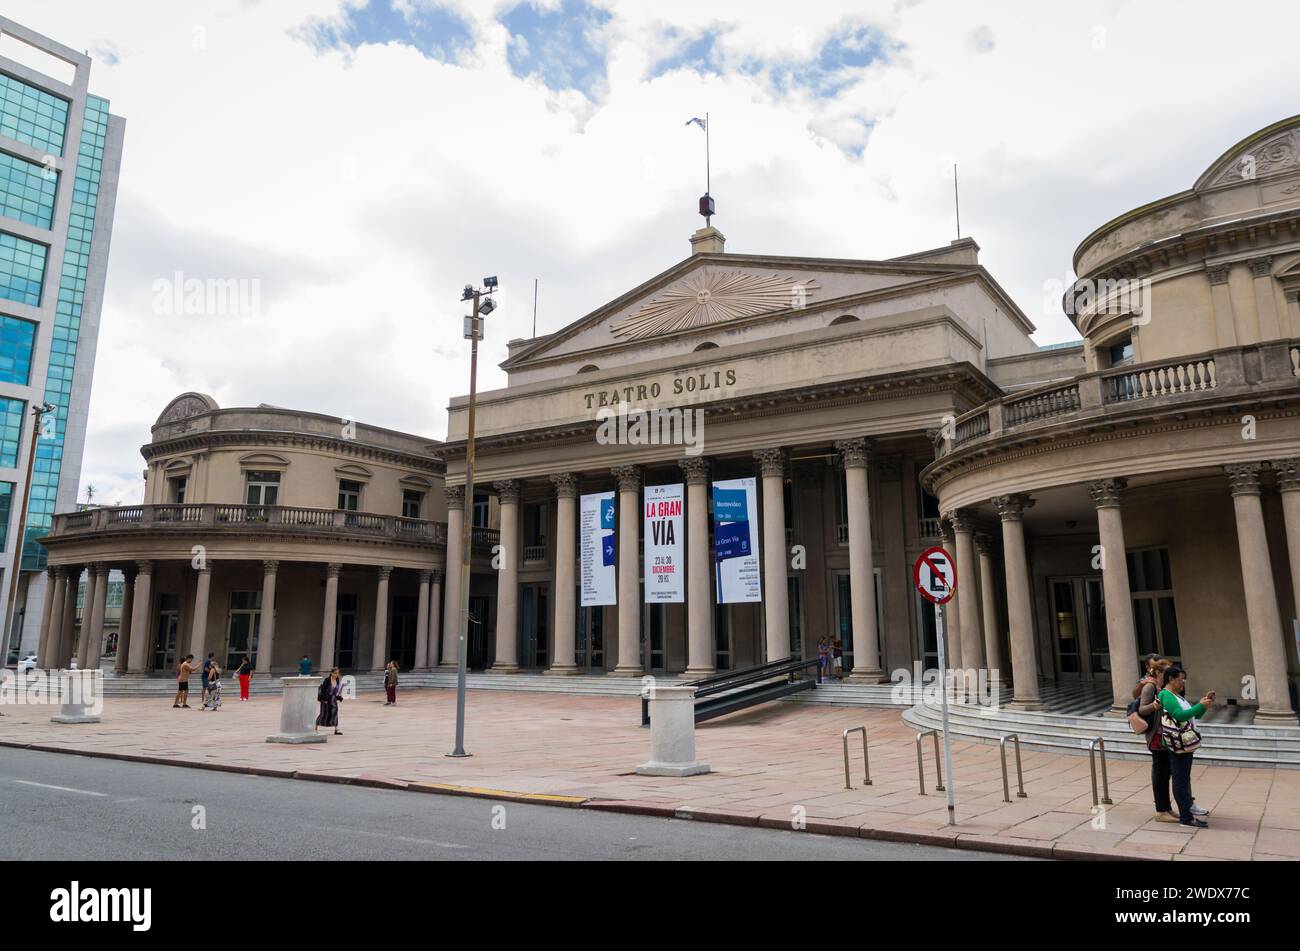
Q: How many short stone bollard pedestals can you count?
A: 3